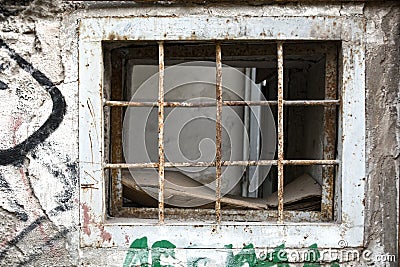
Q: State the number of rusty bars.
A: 5